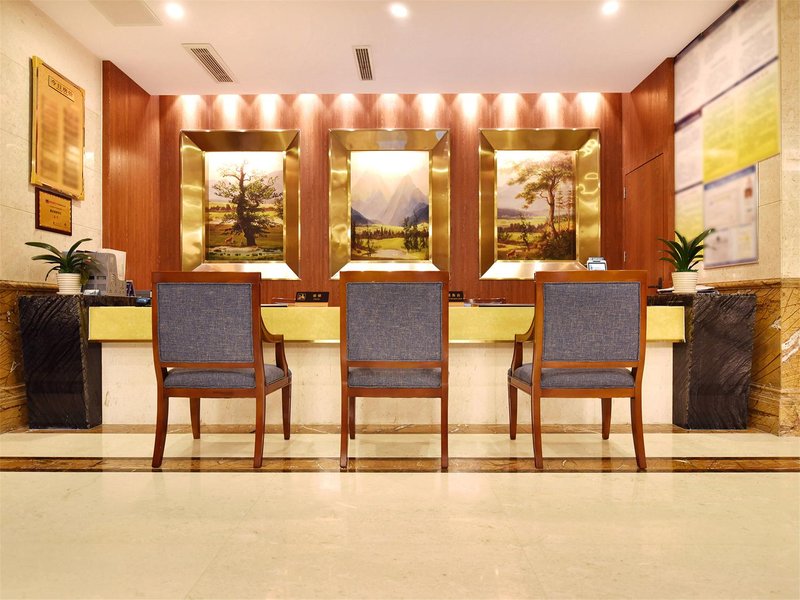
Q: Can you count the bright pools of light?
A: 11